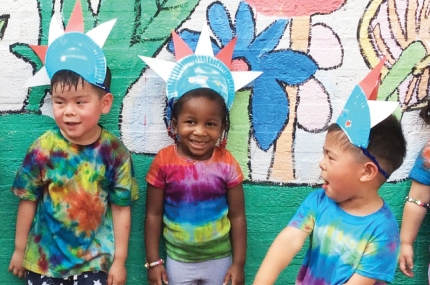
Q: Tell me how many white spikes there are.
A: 7